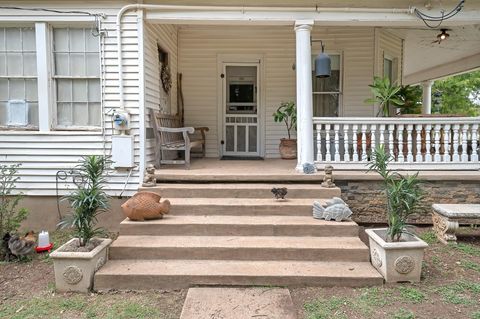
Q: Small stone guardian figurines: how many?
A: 2